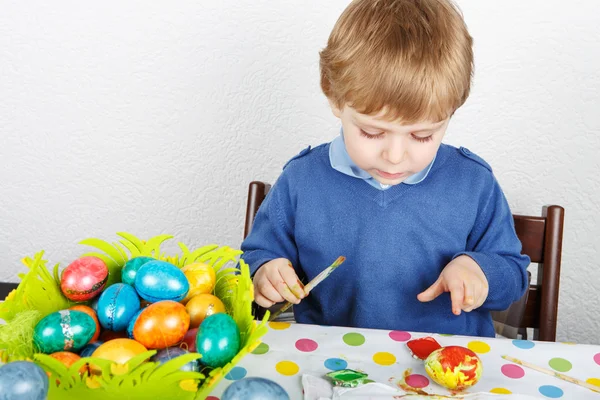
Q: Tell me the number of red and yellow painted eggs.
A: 1